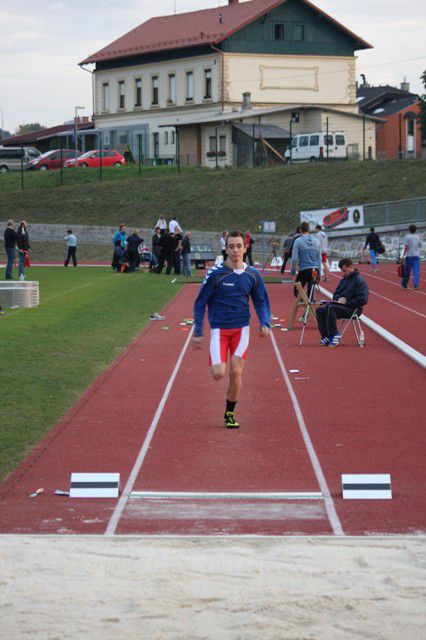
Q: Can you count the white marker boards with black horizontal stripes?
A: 2